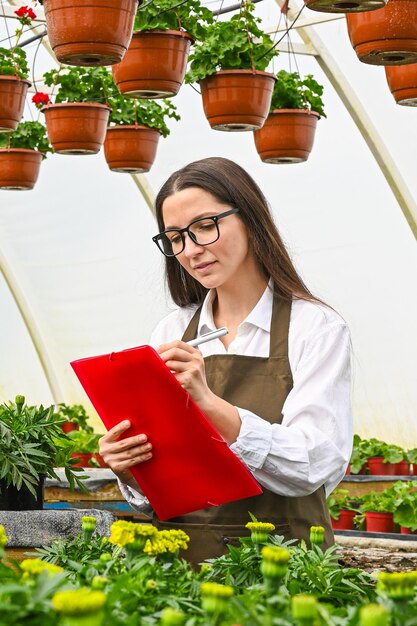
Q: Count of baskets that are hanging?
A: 11